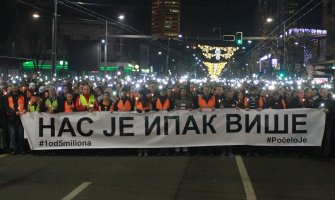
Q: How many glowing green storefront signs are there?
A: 2